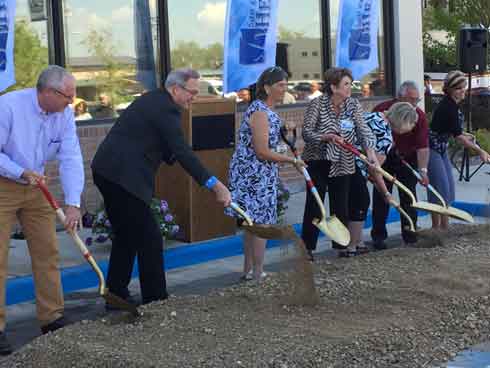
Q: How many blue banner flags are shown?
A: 3